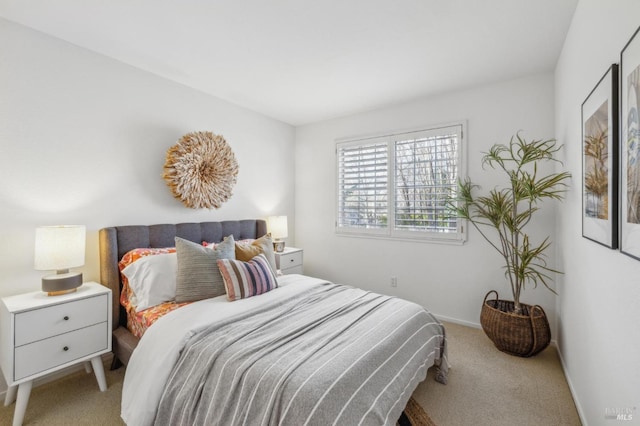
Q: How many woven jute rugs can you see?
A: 1